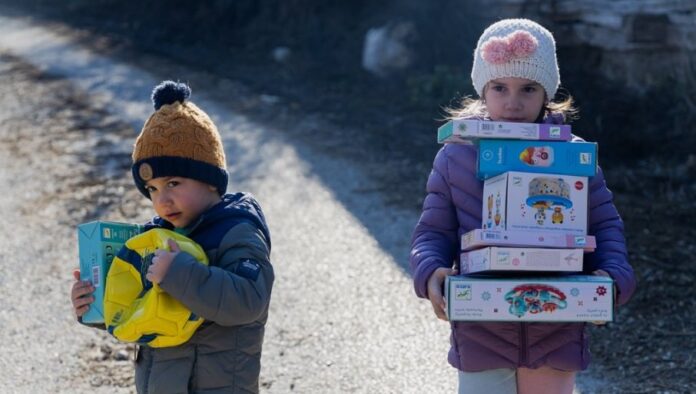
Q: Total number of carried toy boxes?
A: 7